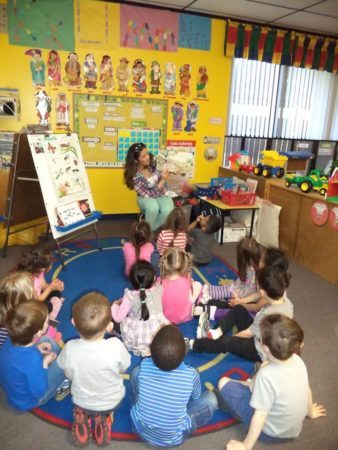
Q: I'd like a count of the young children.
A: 14